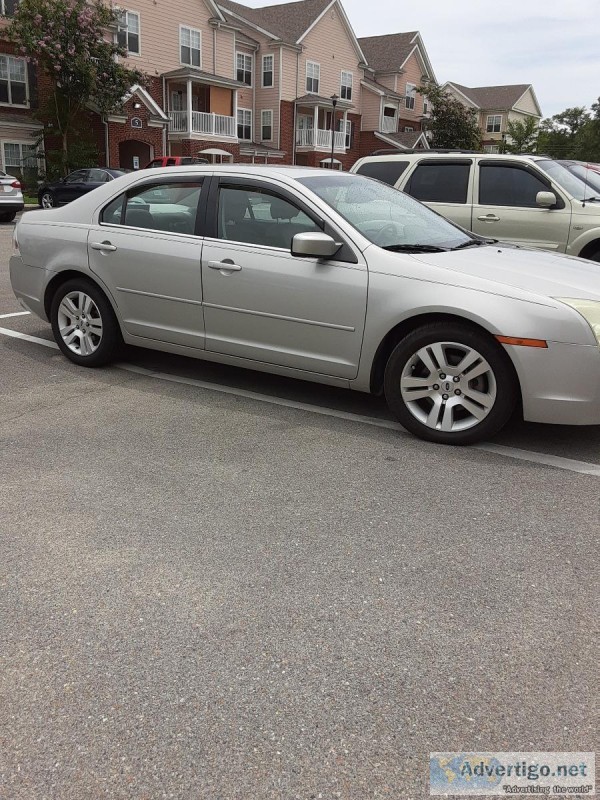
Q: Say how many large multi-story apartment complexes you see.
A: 2